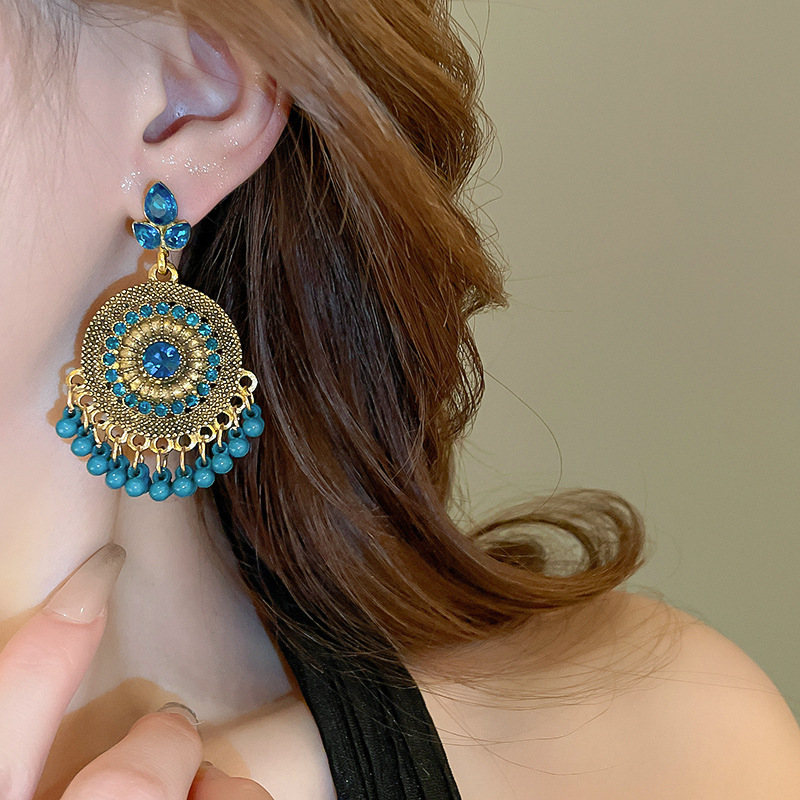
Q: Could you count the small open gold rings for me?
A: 11